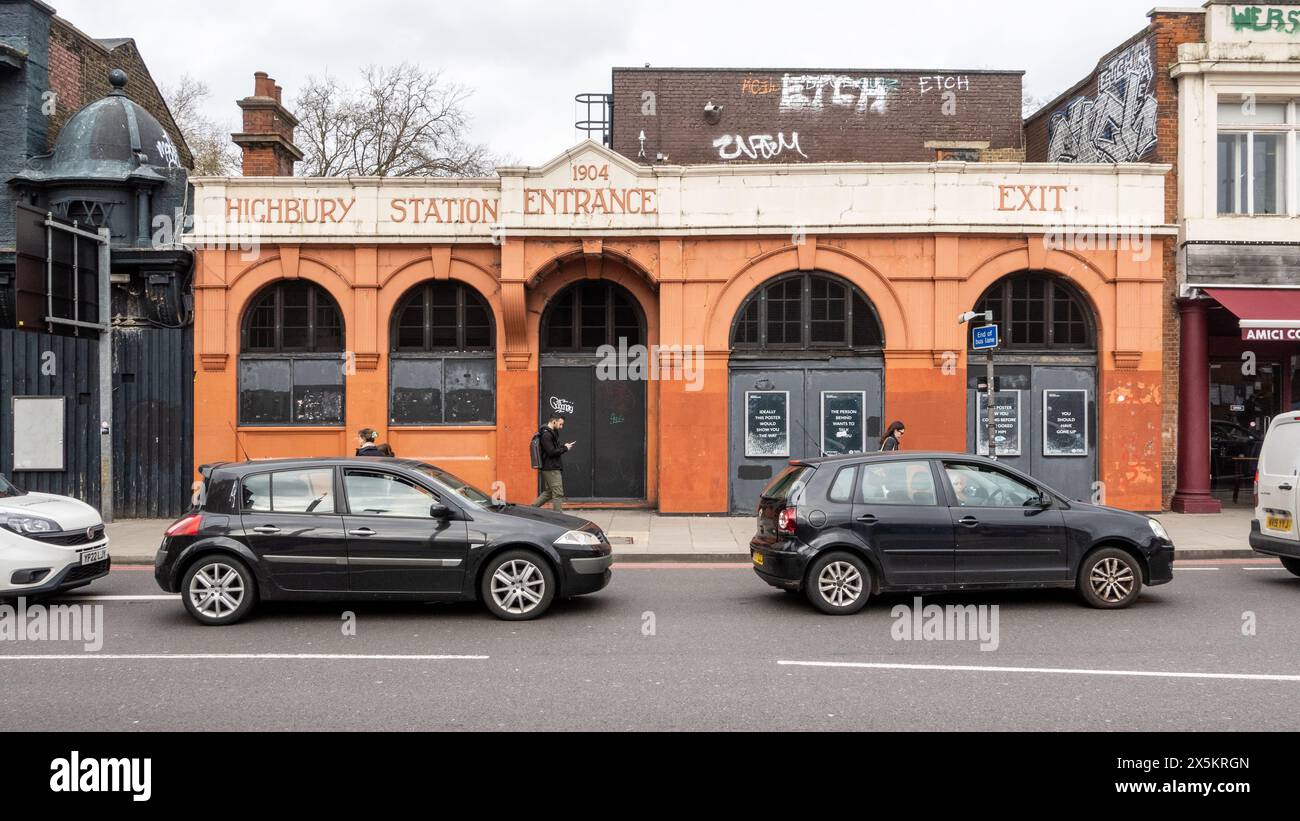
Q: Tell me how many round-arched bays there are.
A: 5